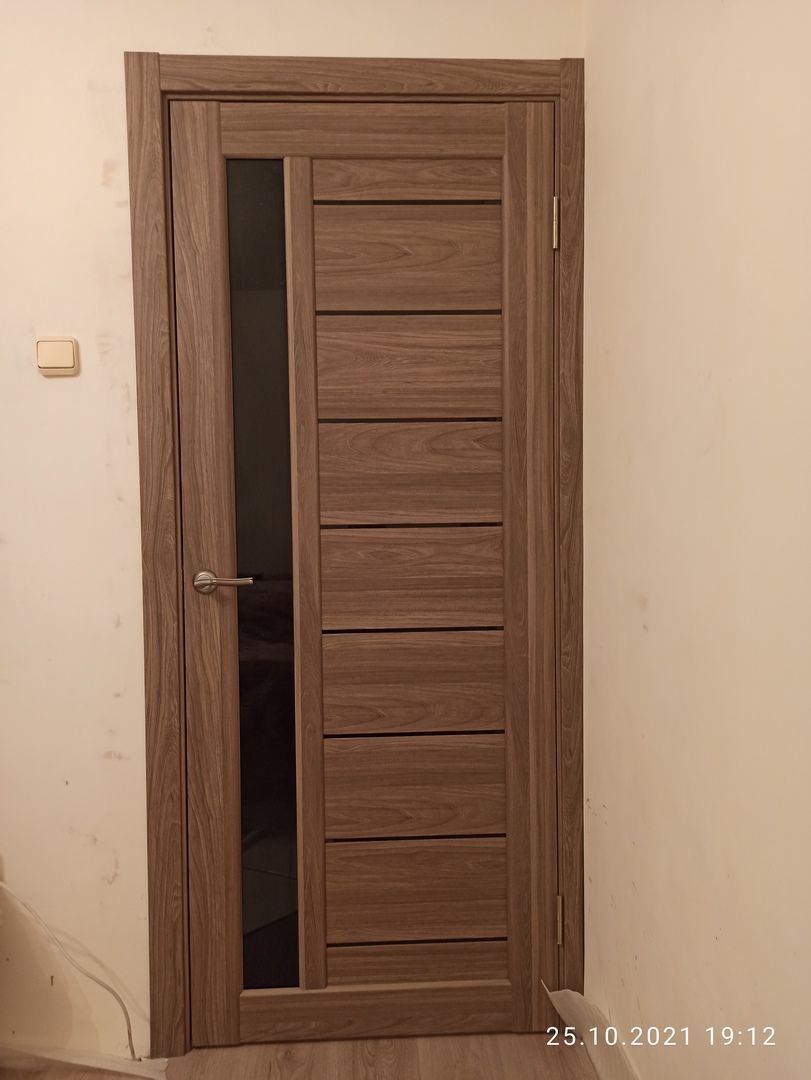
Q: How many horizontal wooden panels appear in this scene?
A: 9